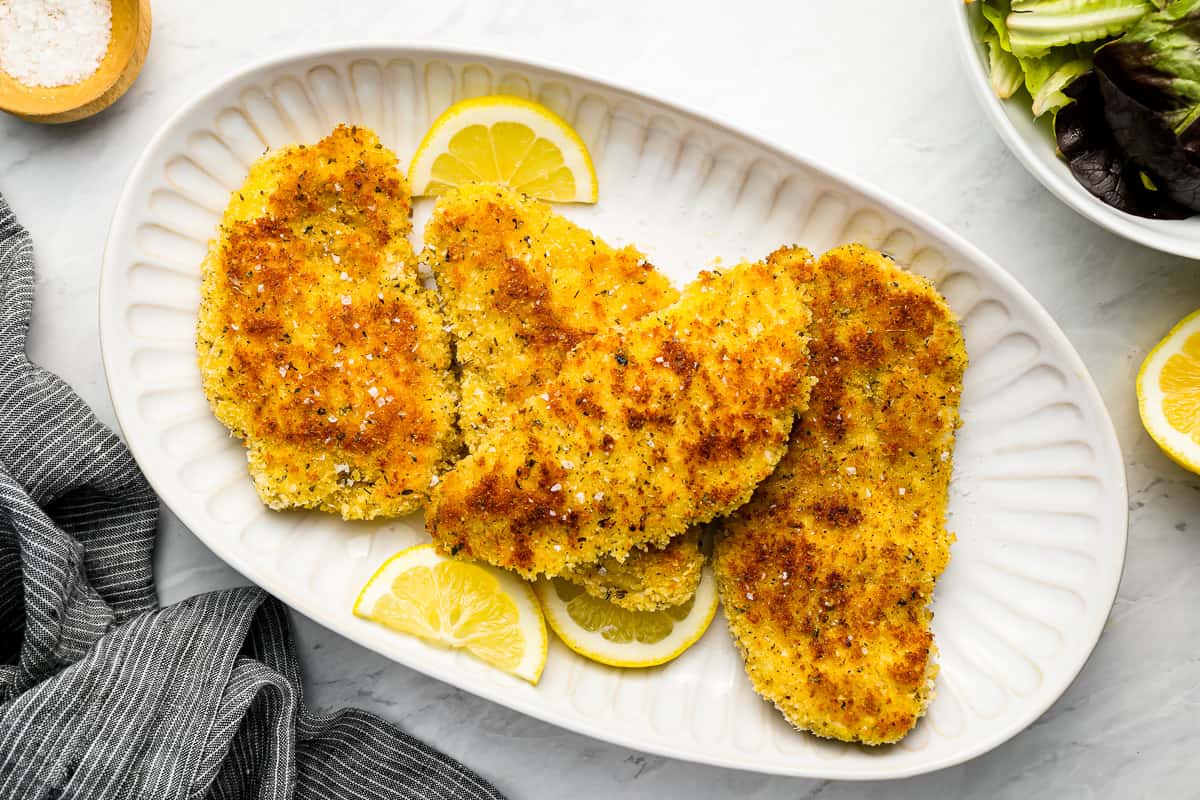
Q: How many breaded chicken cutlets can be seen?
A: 4